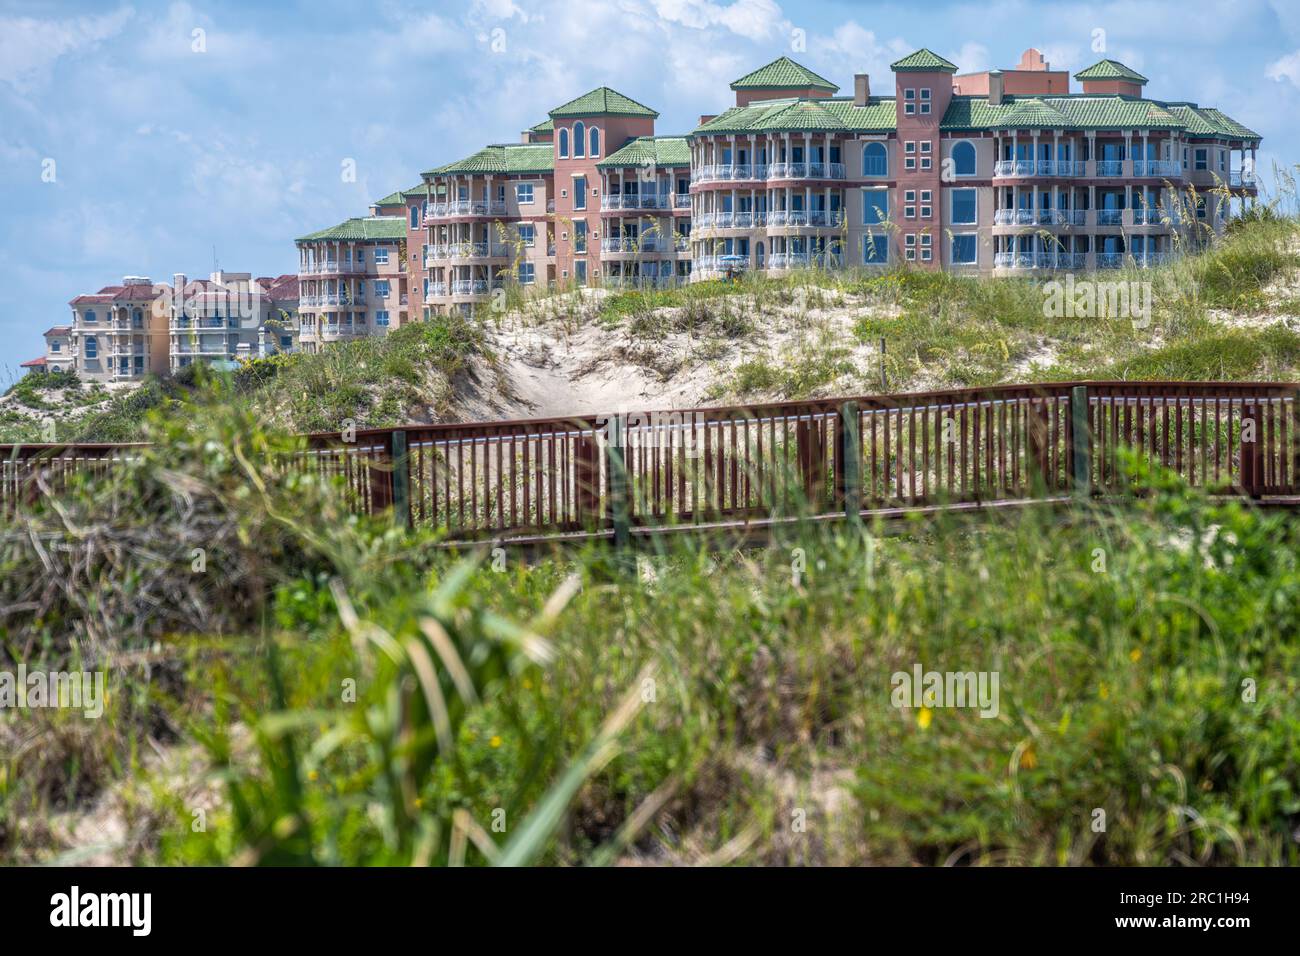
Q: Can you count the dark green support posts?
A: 4